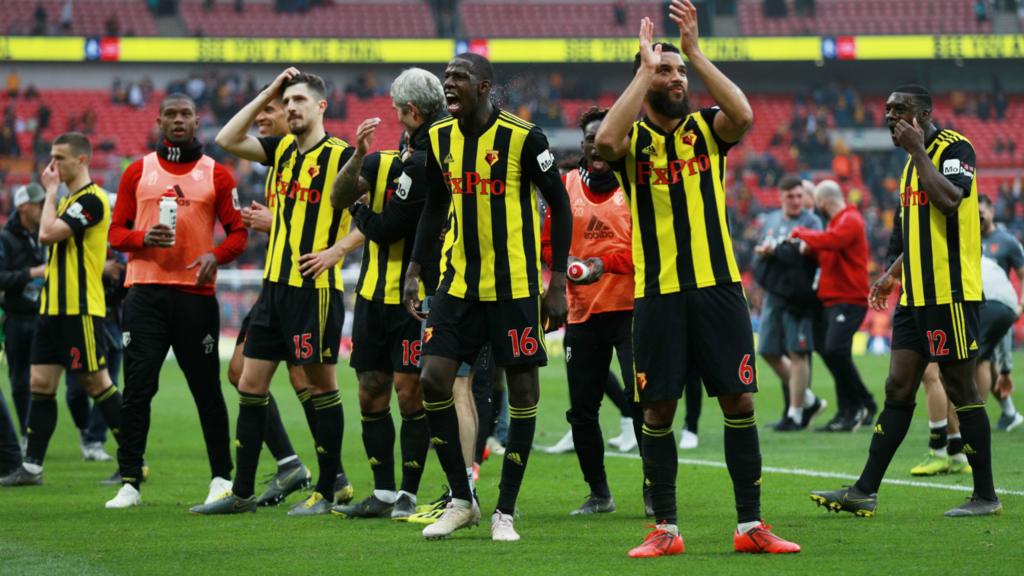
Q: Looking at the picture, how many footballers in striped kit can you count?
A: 7